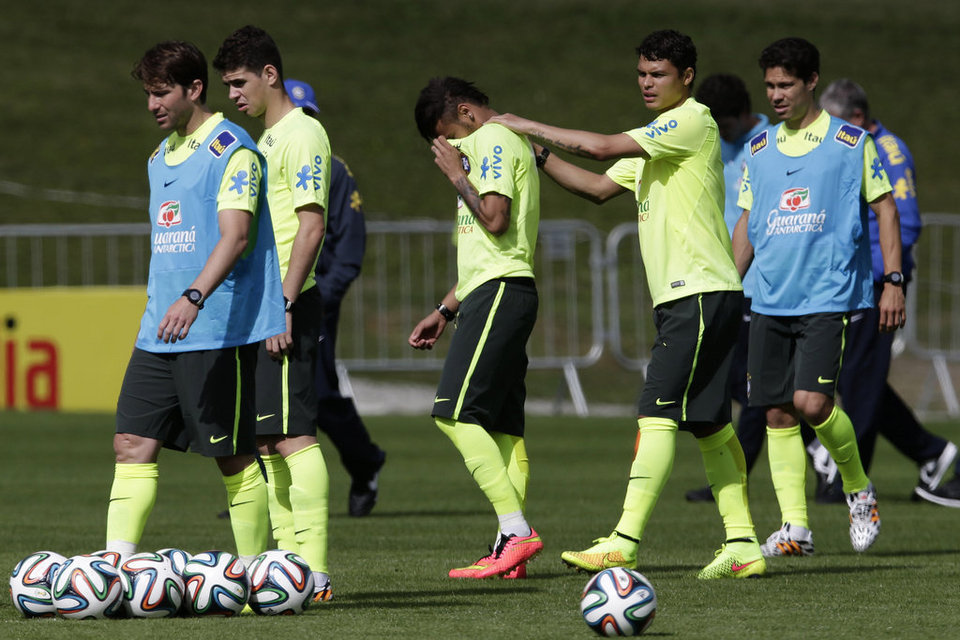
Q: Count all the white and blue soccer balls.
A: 8